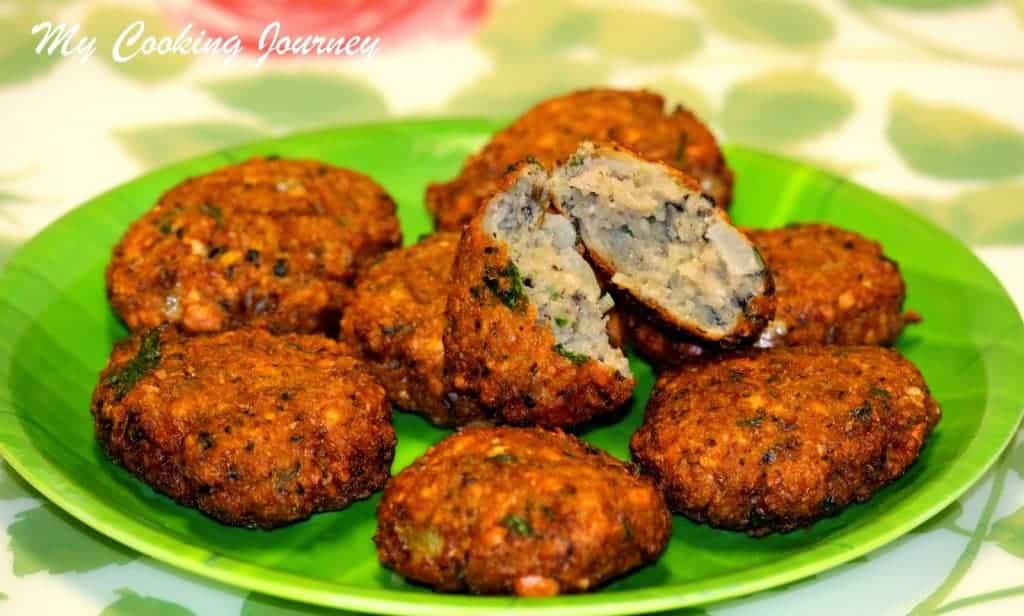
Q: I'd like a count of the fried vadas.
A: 8